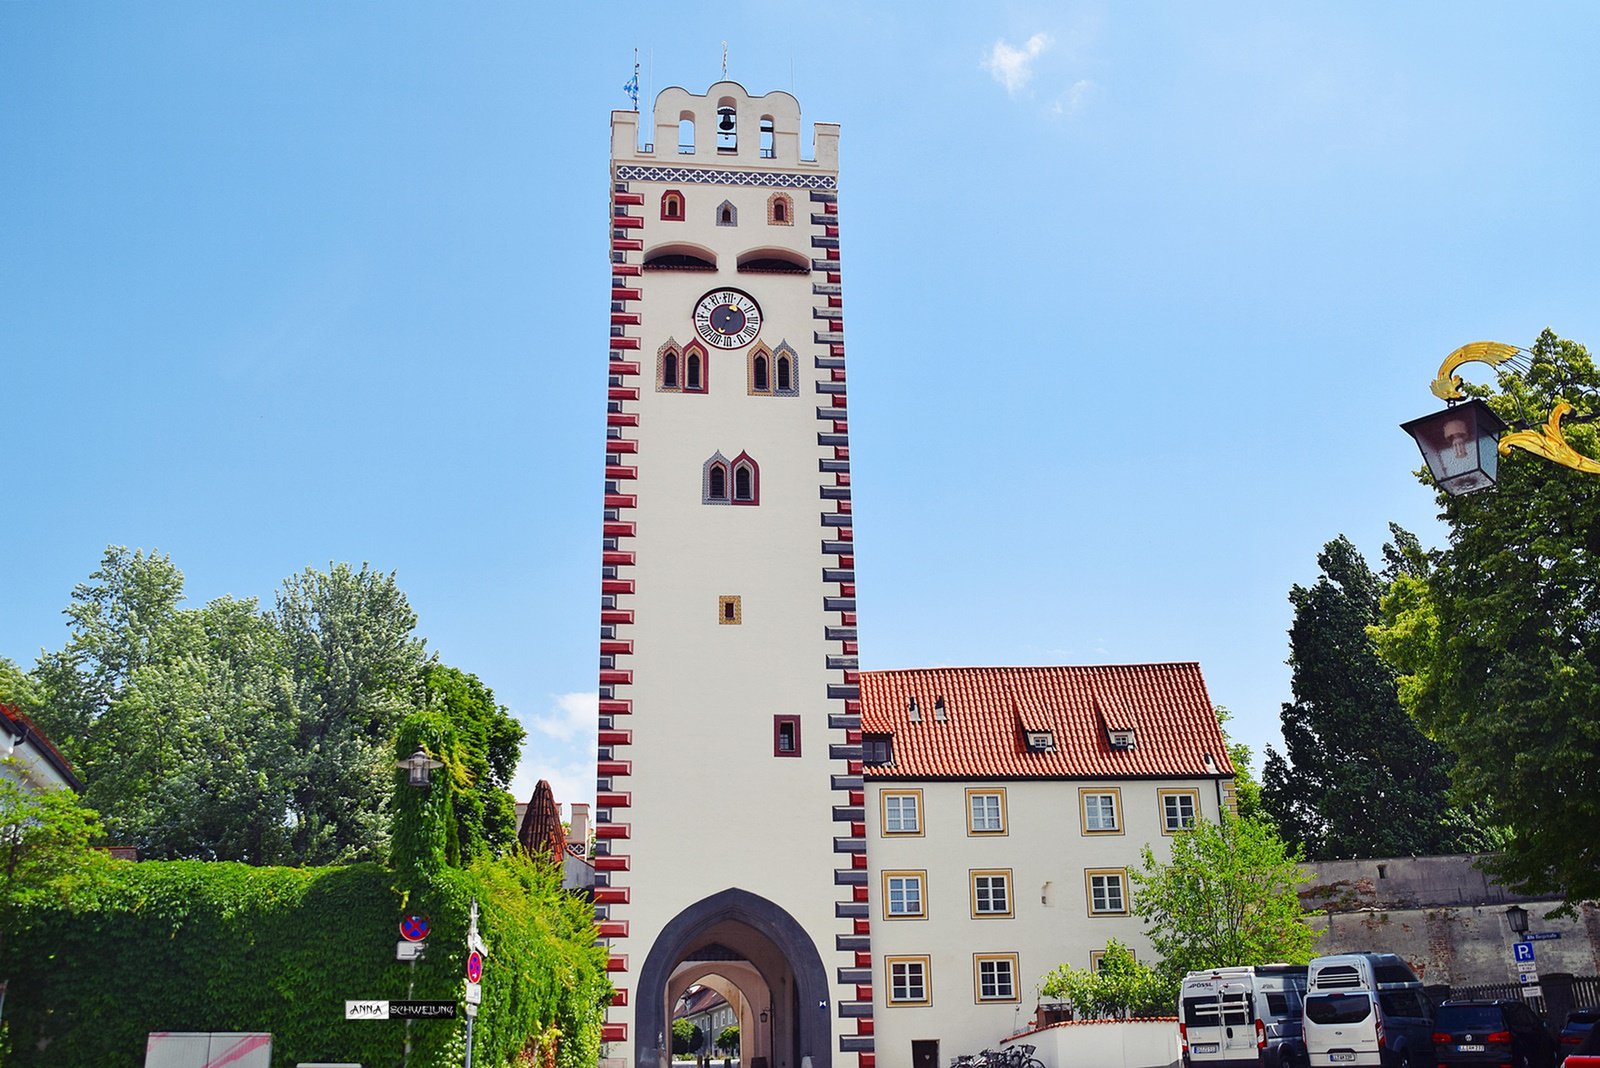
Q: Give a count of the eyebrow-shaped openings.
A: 2